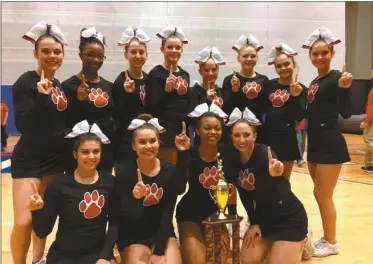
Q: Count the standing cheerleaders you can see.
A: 8